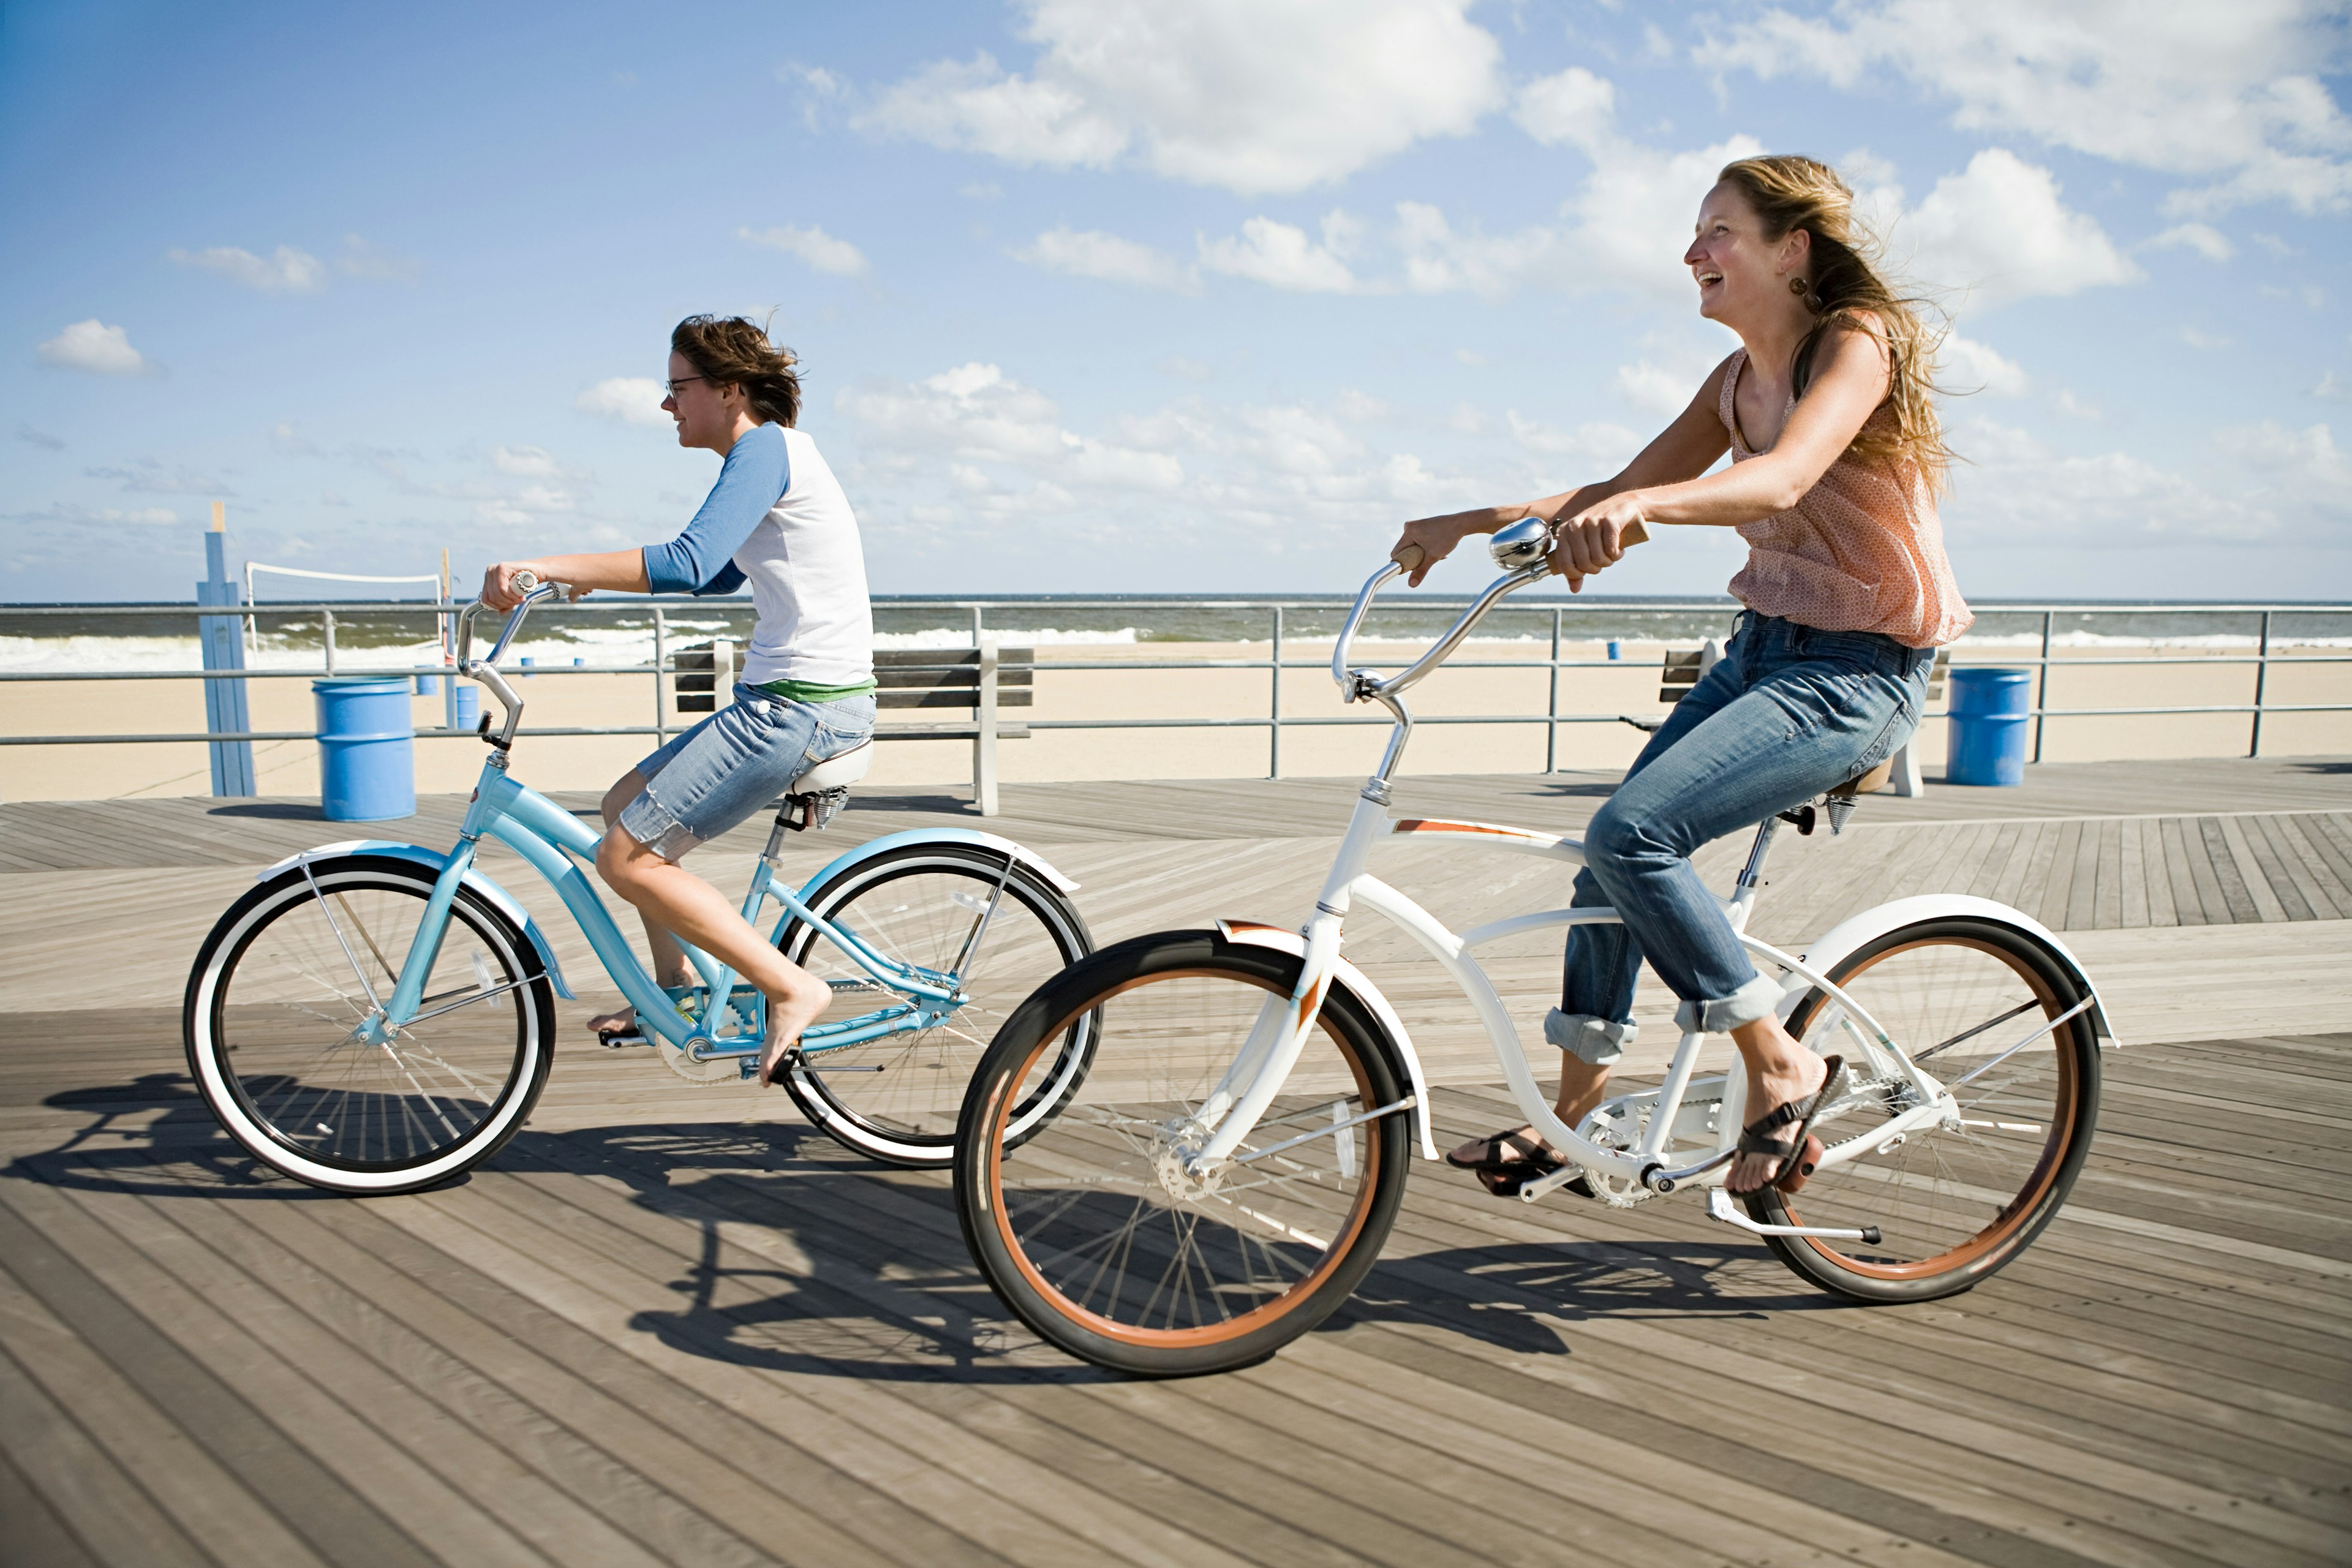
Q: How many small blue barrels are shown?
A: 5